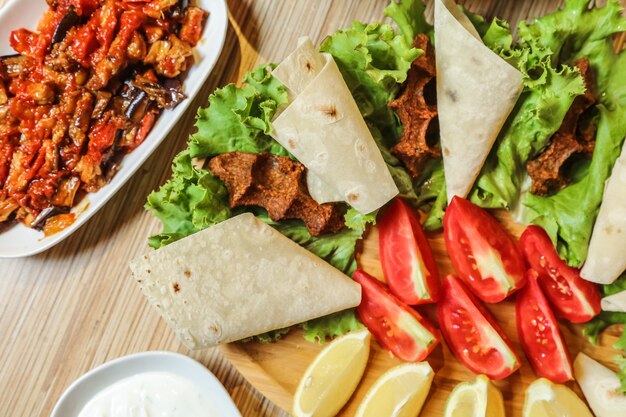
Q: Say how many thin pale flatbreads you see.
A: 6